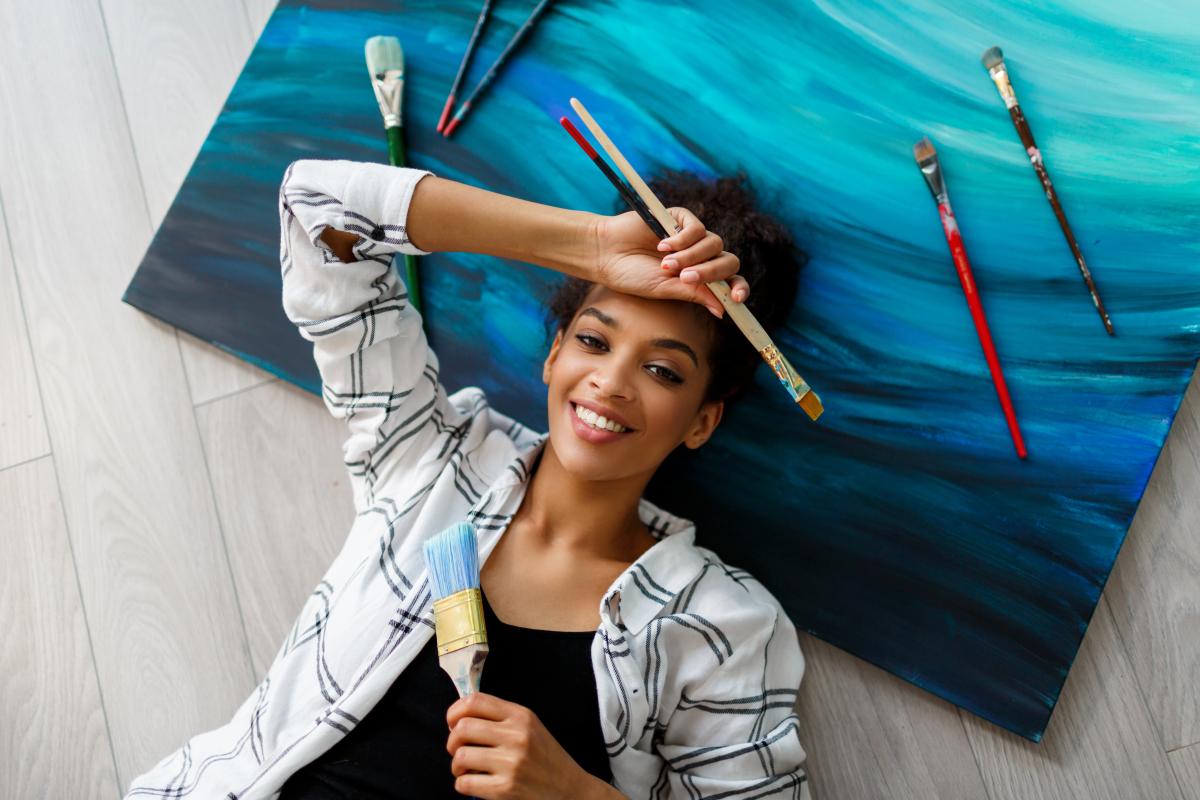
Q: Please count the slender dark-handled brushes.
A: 4